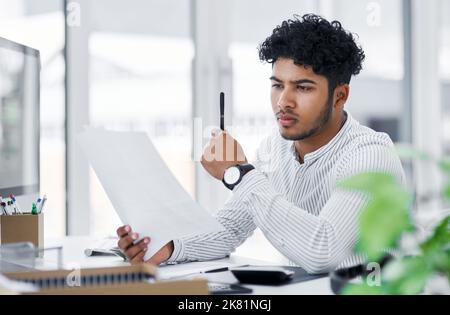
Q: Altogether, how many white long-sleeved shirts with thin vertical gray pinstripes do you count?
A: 1